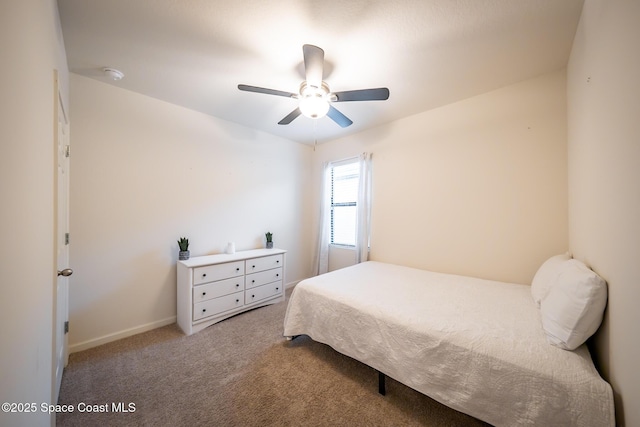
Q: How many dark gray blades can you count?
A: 5